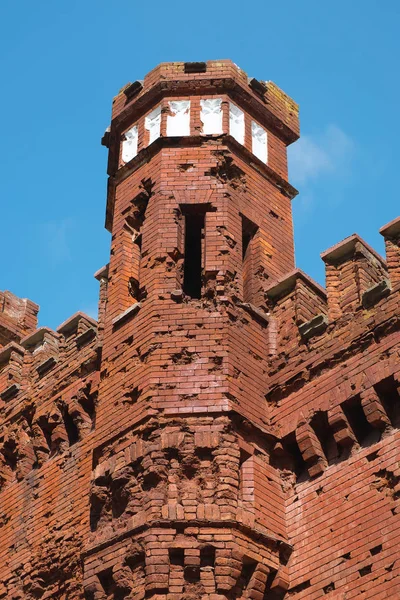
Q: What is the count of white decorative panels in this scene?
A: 6